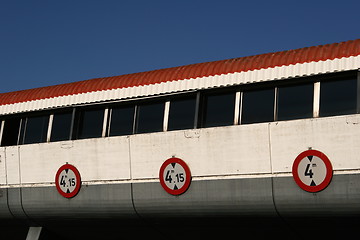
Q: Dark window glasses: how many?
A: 11